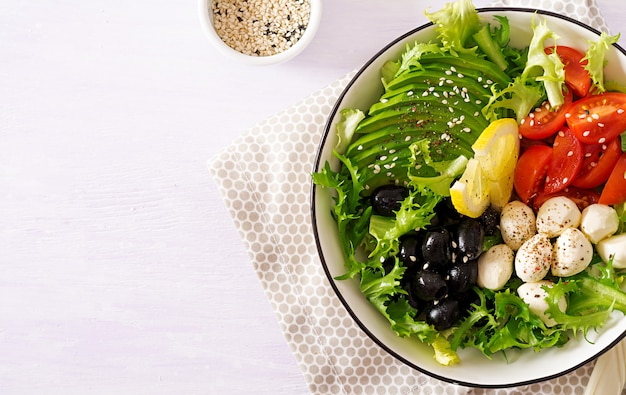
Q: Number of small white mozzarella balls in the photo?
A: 8